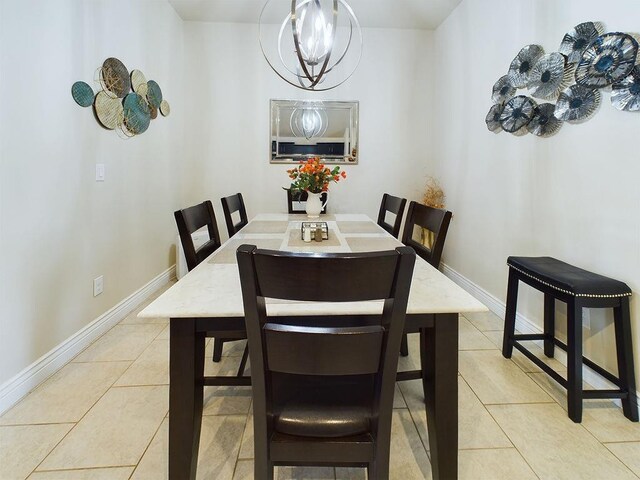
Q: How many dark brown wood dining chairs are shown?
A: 6